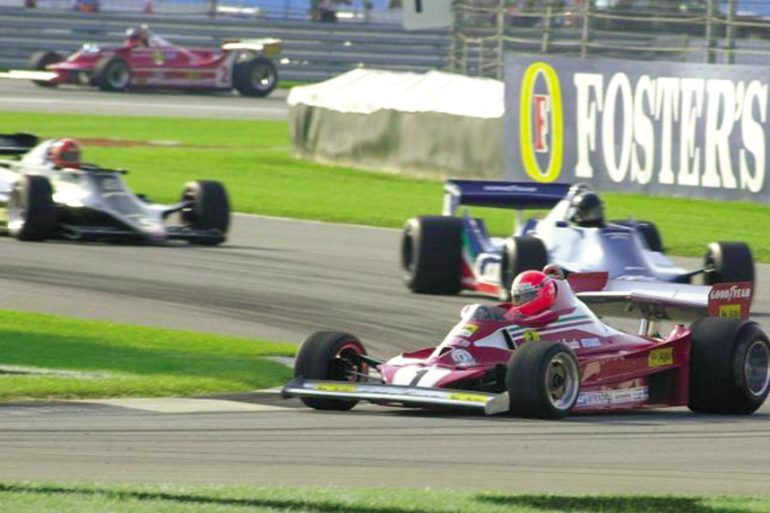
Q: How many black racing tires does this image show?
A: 12